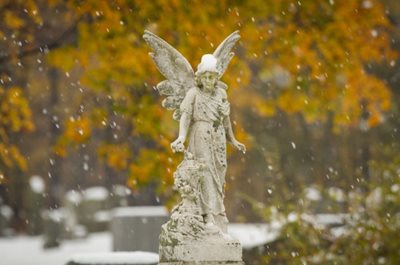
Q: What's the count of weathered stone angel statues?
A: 1